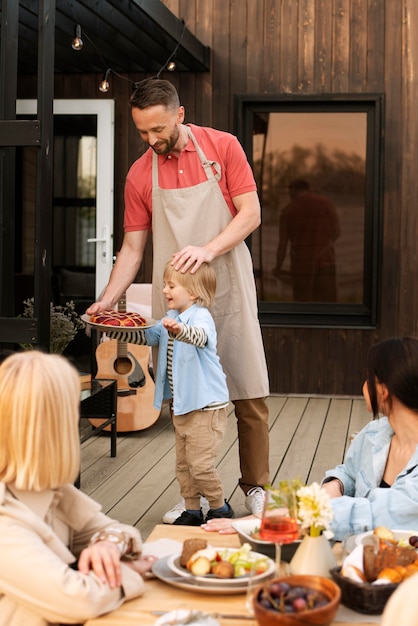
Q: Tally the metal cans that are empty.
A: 0